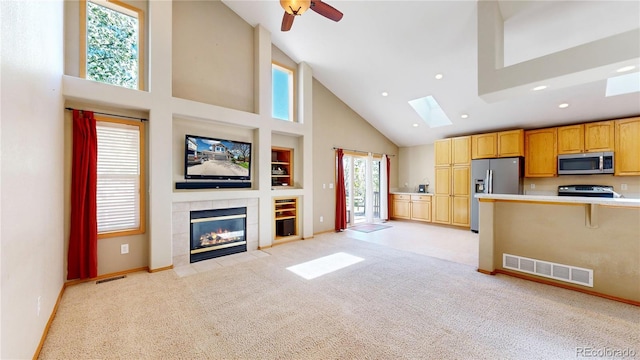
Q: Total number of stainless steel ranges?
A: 1